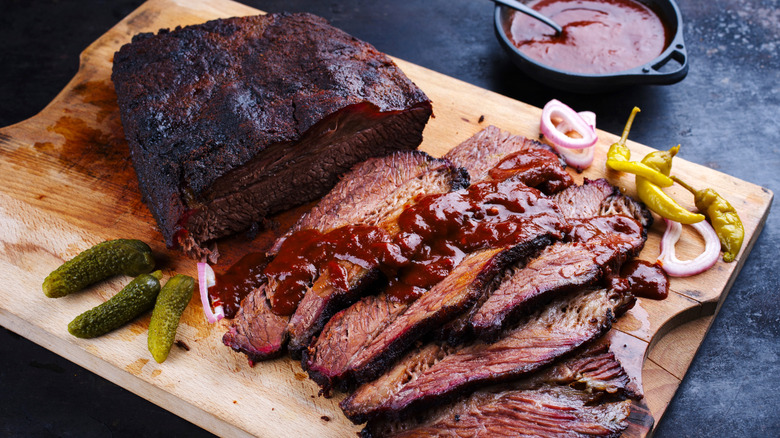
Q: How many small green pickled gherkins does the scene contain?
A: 3